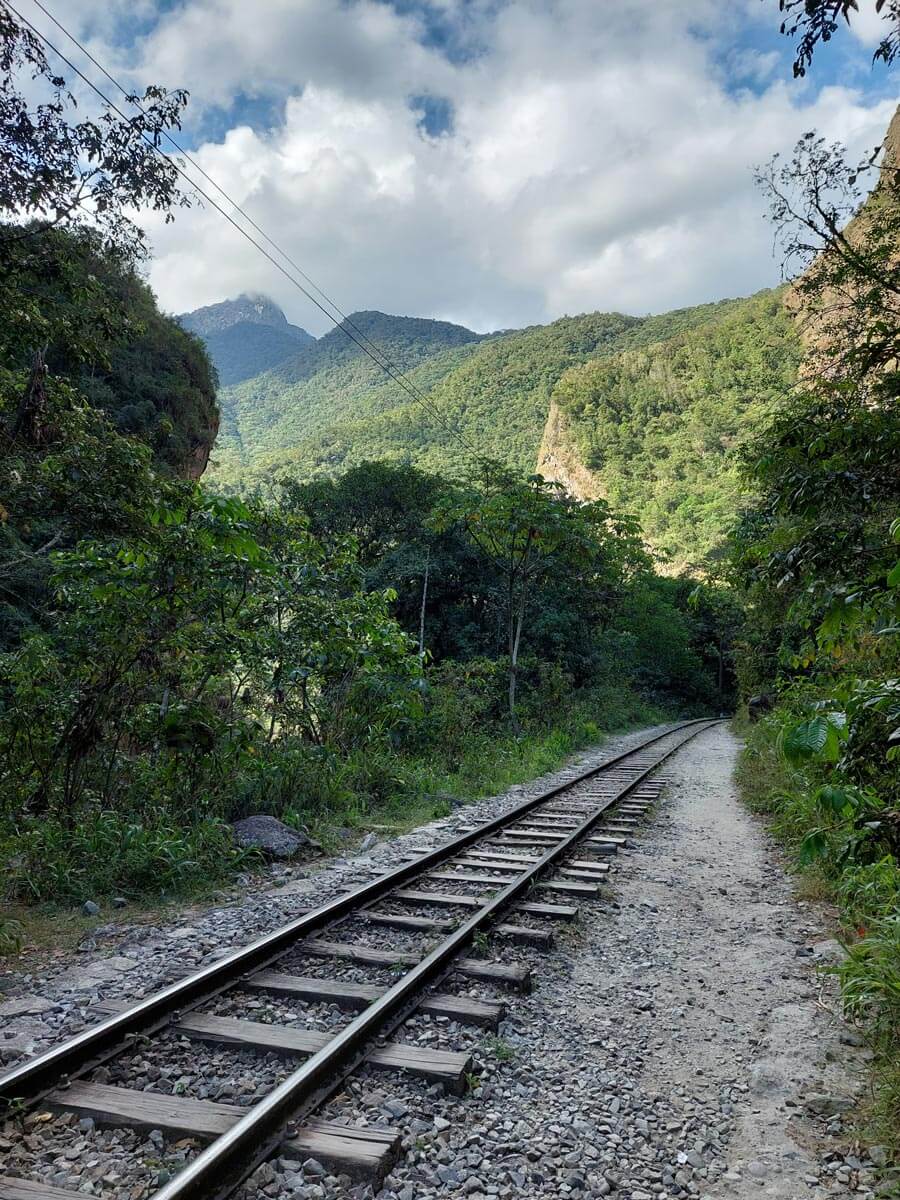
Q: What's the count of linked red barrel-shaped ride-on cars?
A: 0